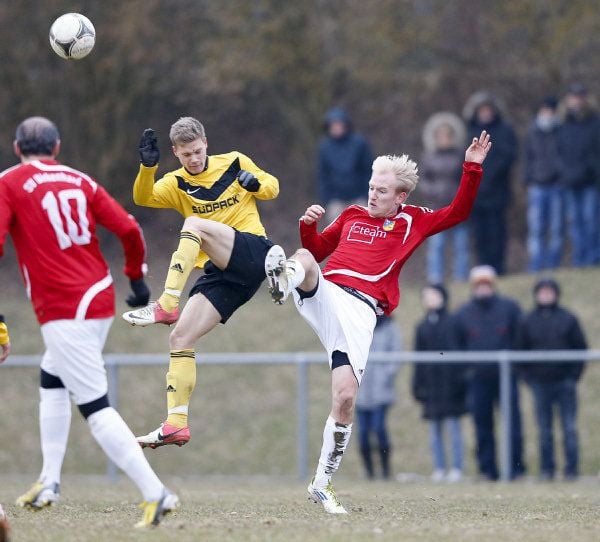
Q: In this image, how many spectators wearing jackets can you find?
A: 9